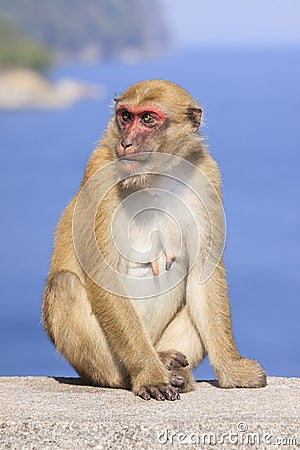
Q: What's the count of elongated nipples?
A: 2